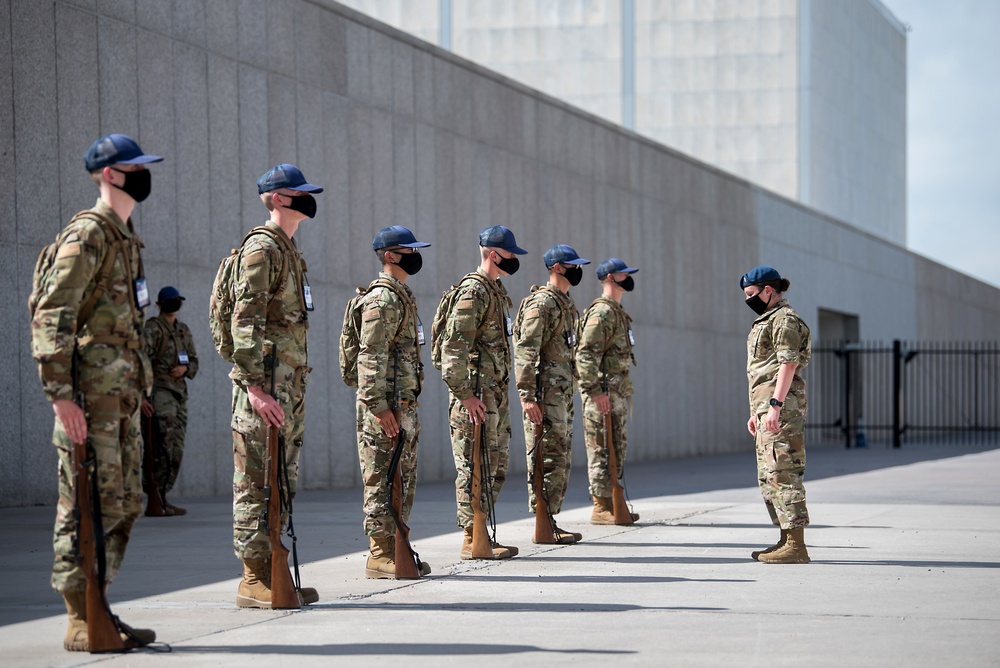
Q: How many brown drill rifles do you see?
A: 7